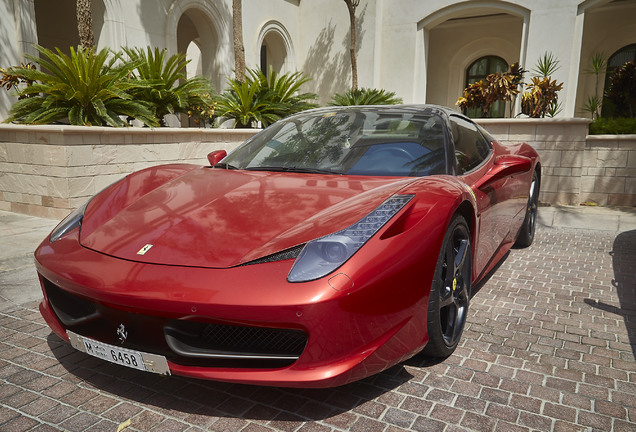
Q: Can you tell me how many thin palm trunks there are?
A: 3